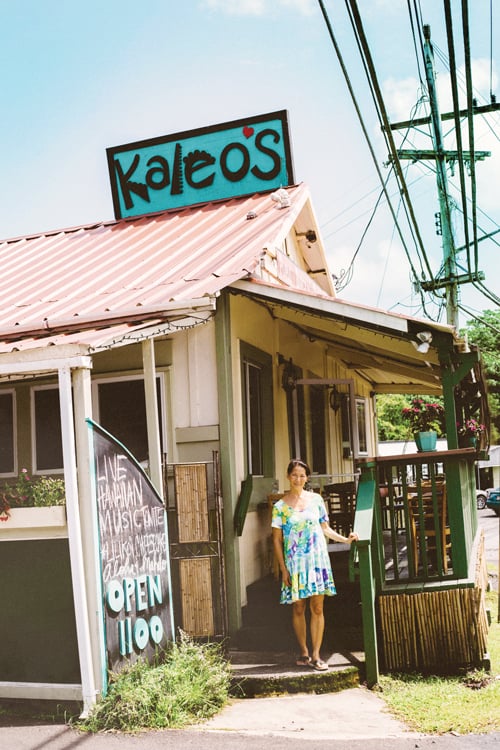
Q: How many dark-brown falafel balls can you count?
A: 0